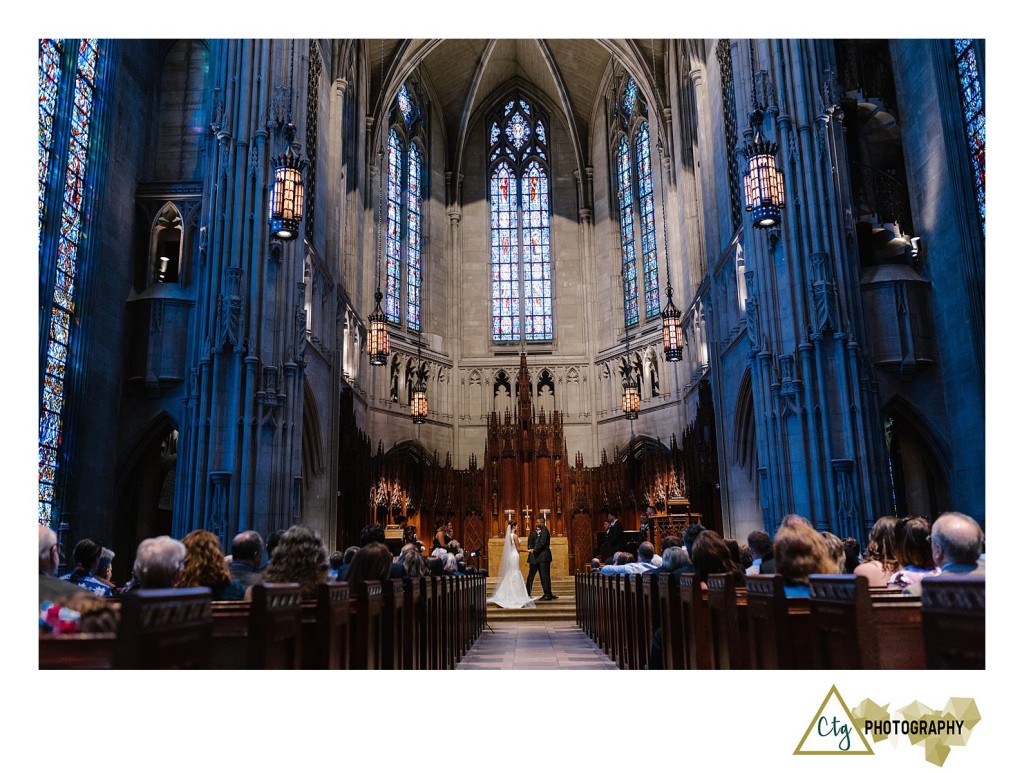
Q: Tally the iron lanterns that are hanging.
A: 6